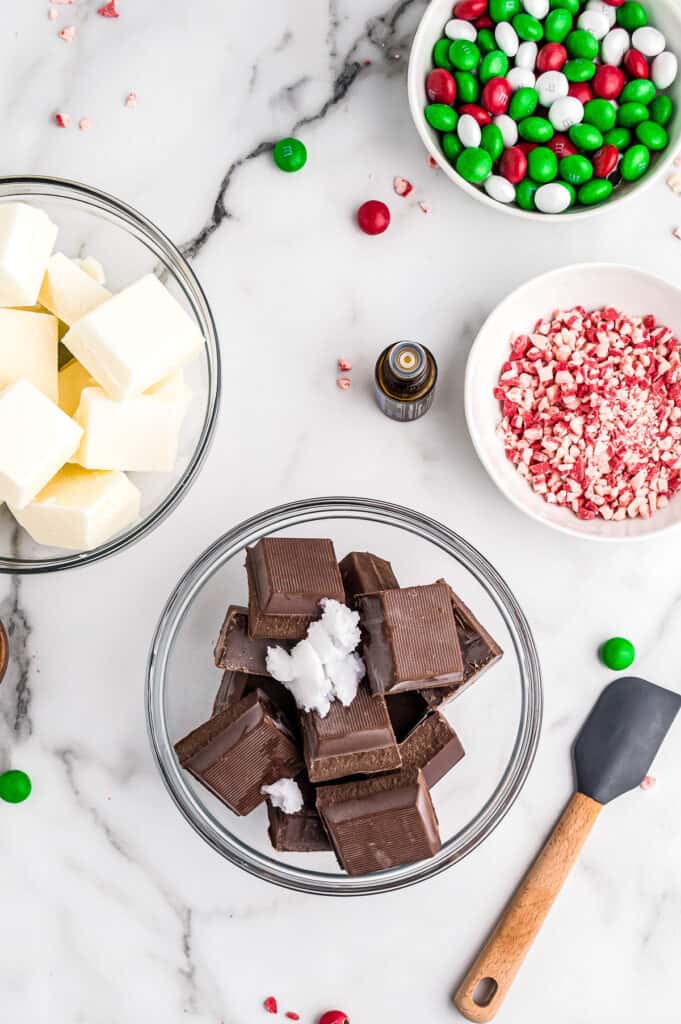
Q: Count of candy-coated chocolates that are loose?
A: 5